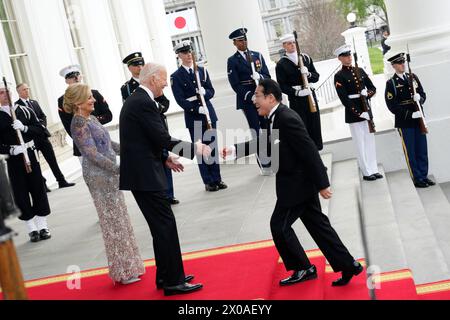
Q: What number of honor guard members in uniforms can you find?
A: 8